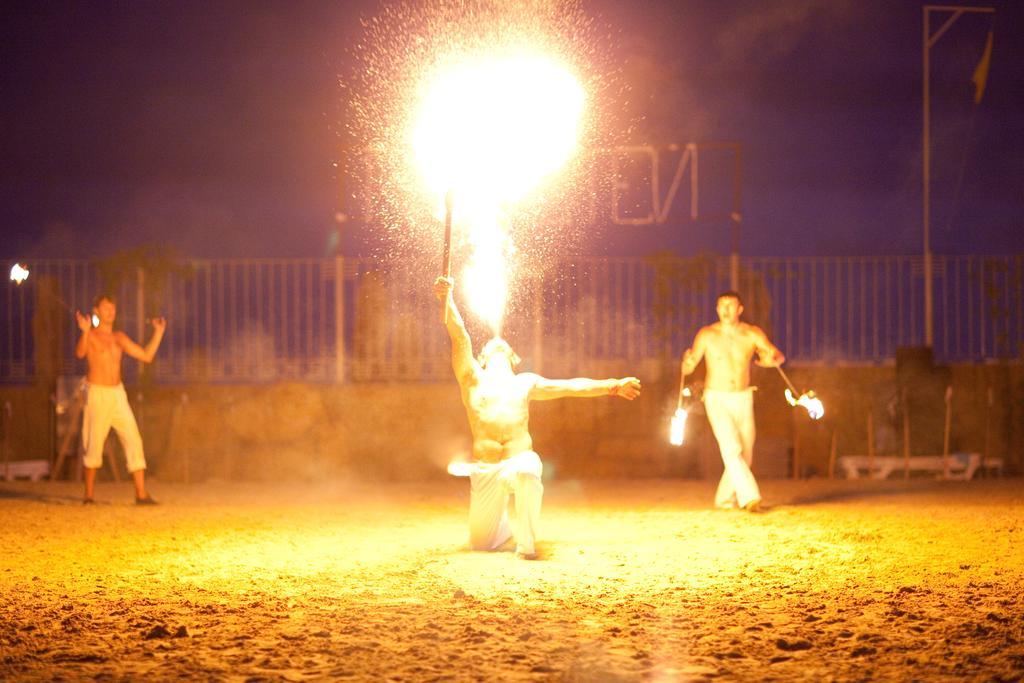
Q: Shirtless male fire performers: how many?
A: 3